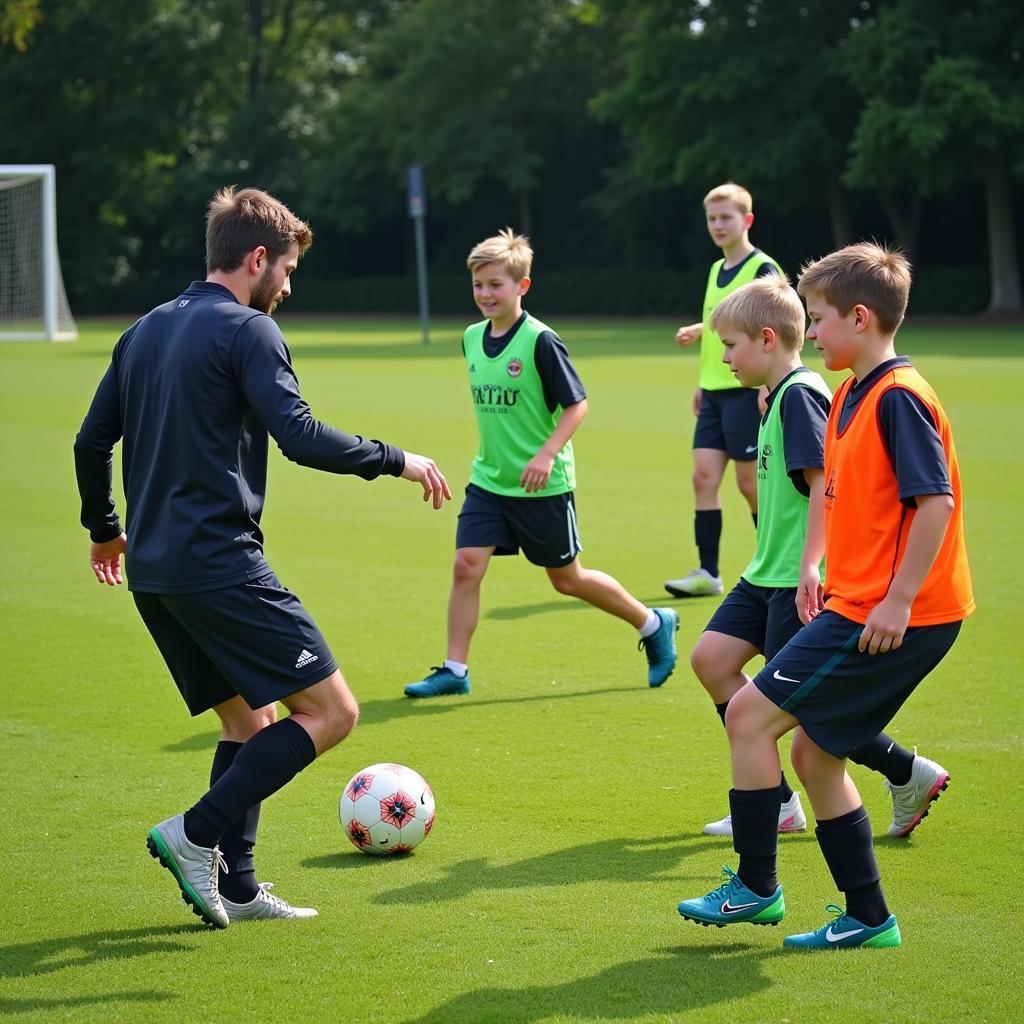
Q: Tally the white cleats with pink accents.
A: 2